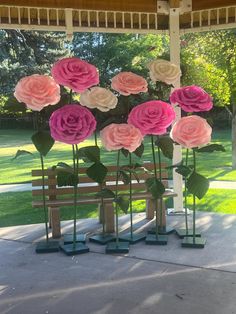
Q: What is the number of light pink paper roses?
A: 4